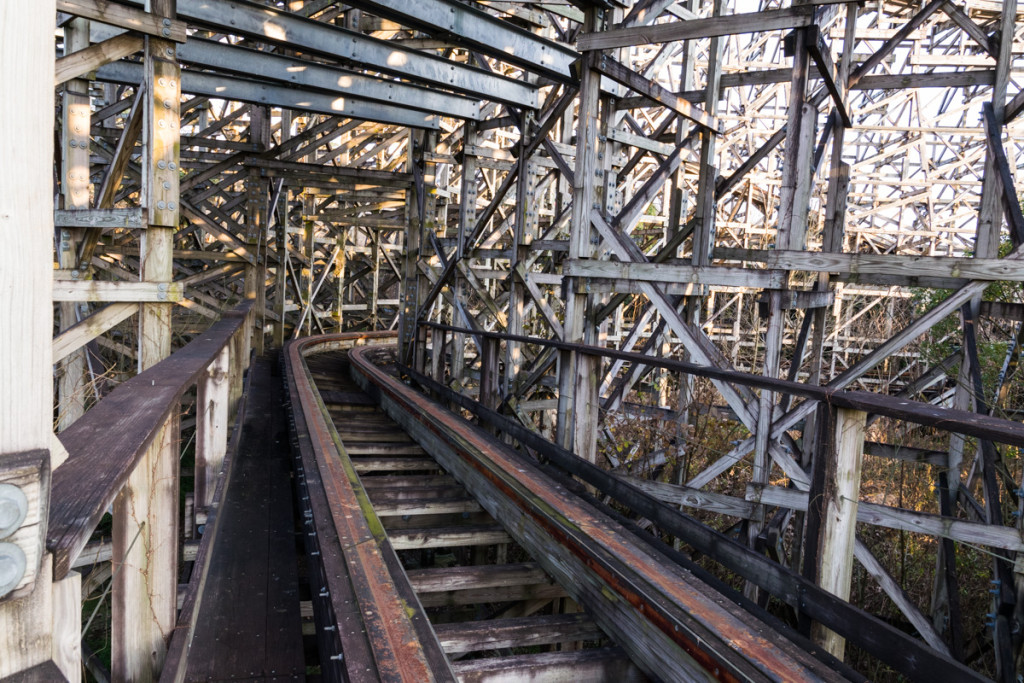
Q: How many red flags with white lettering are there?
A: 0